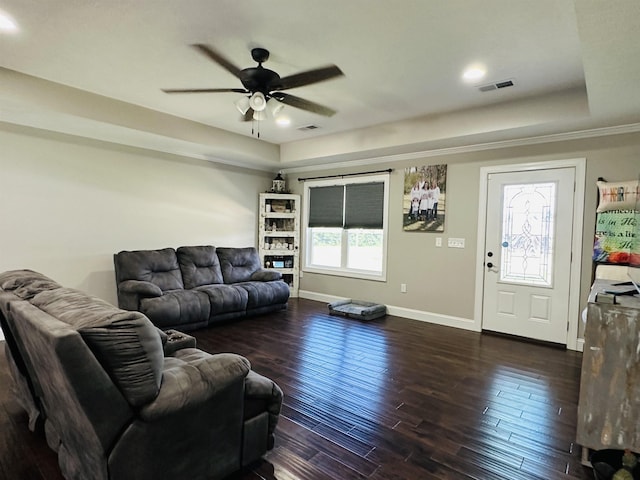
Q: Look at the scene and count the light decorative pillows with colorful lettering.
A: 1